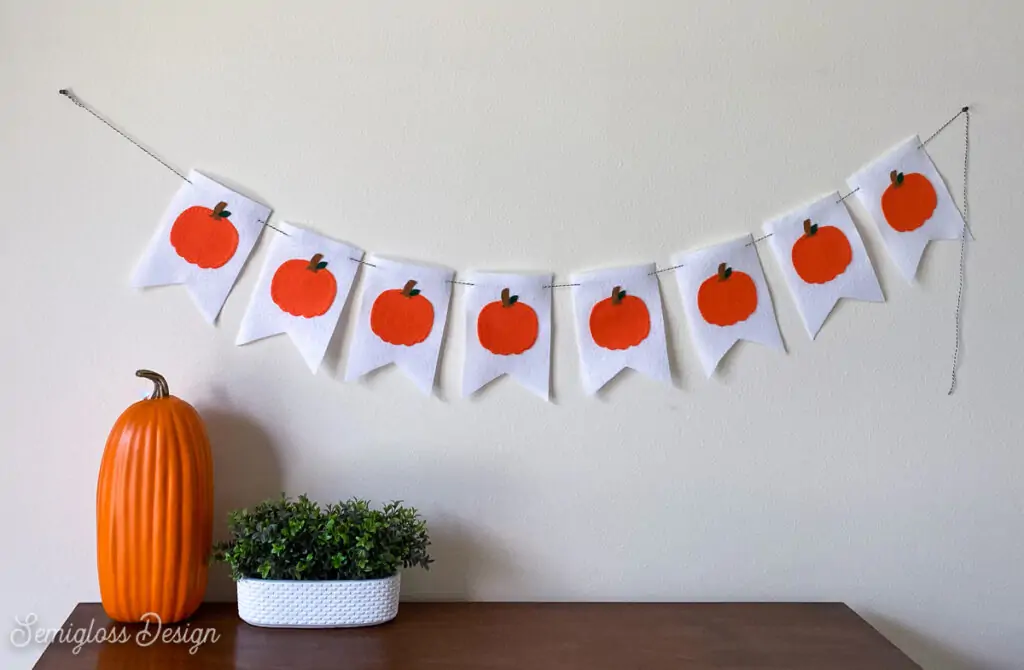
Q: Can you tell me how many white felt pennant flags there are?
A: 8